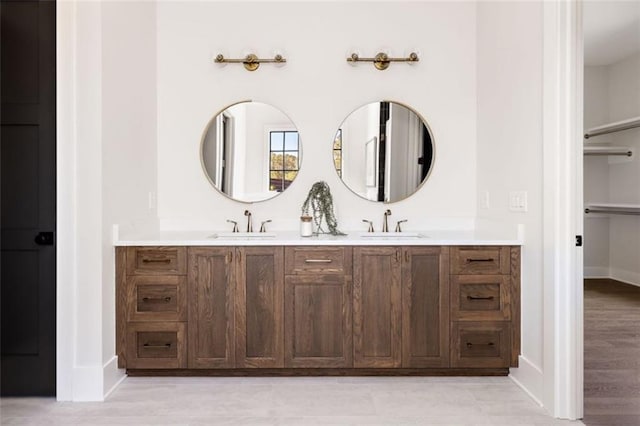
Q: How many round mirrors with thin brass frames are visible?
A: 2